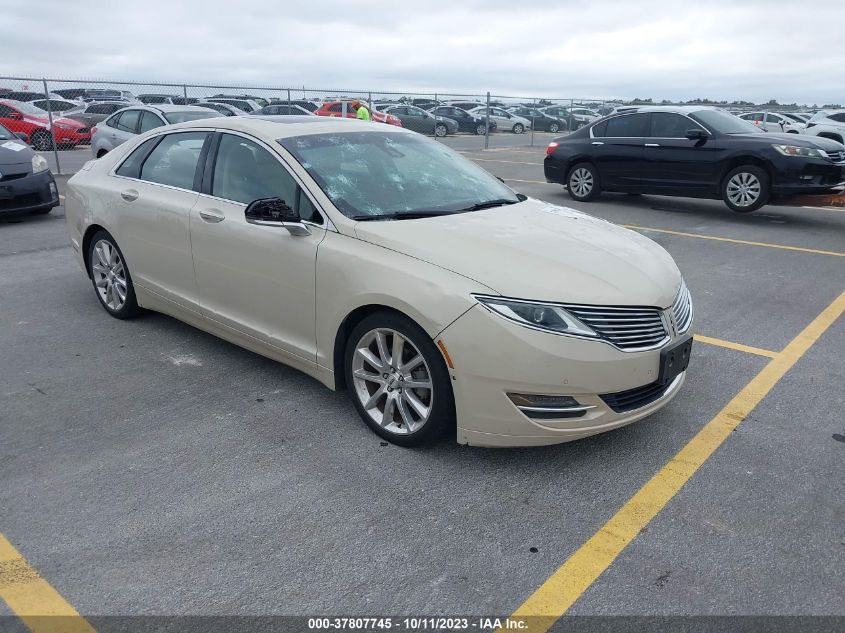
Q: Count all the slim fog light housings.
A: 1